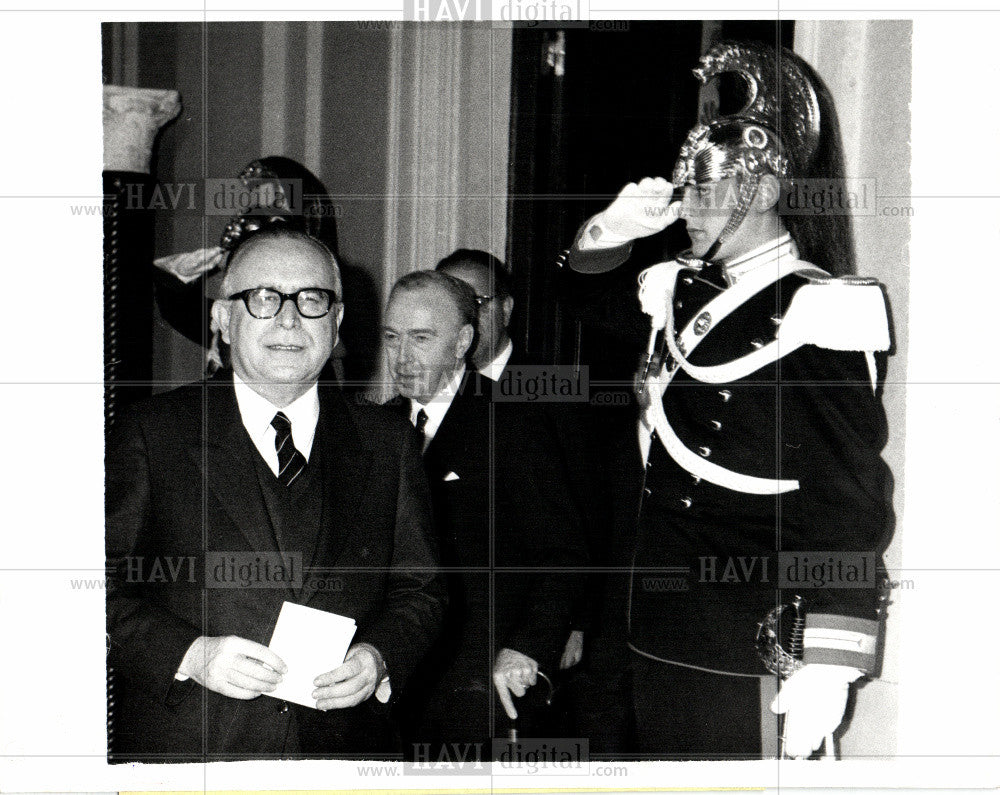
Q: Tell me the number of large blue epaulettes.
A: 0